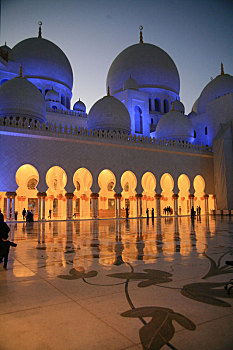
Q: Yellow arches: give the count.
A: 9